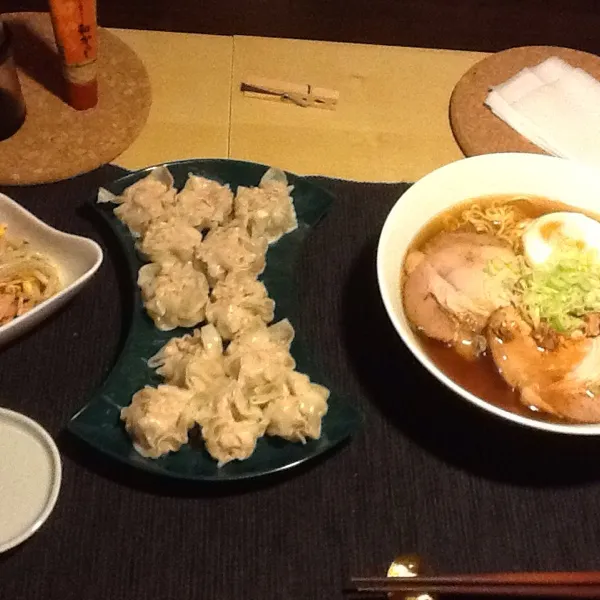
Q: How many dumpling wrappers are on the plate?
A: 12